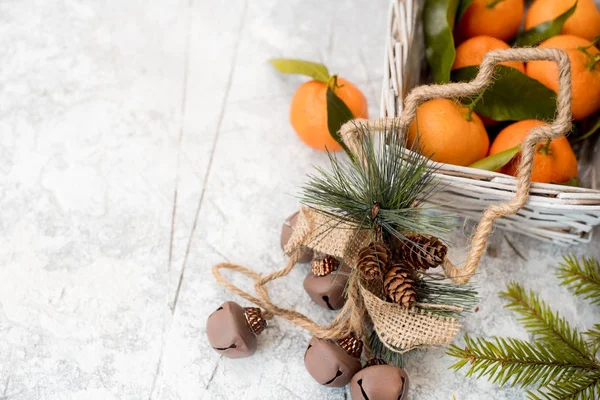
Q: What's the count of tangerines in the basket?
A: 6